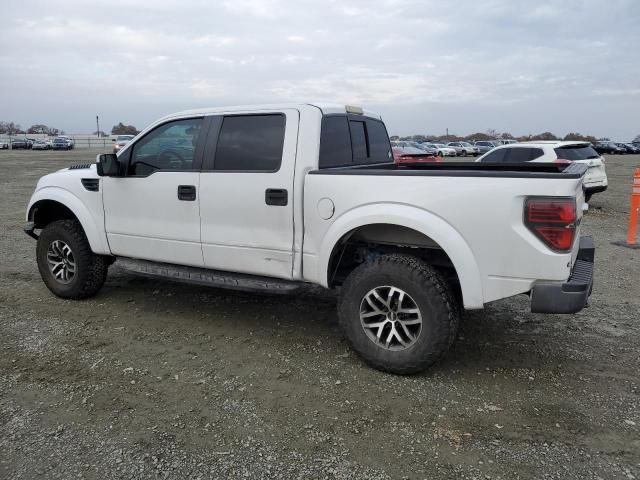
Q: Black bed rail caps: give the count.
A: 2